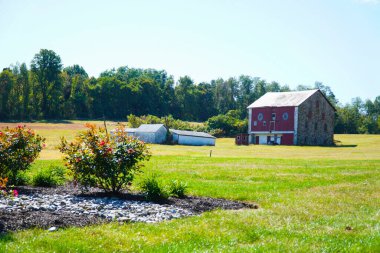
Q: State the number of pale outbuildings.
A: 2